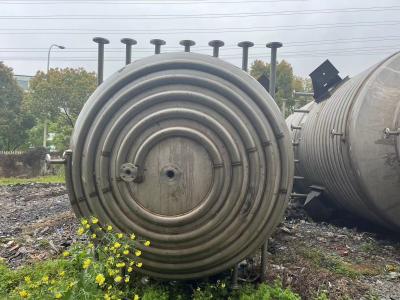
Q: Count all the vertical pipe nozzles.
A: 7